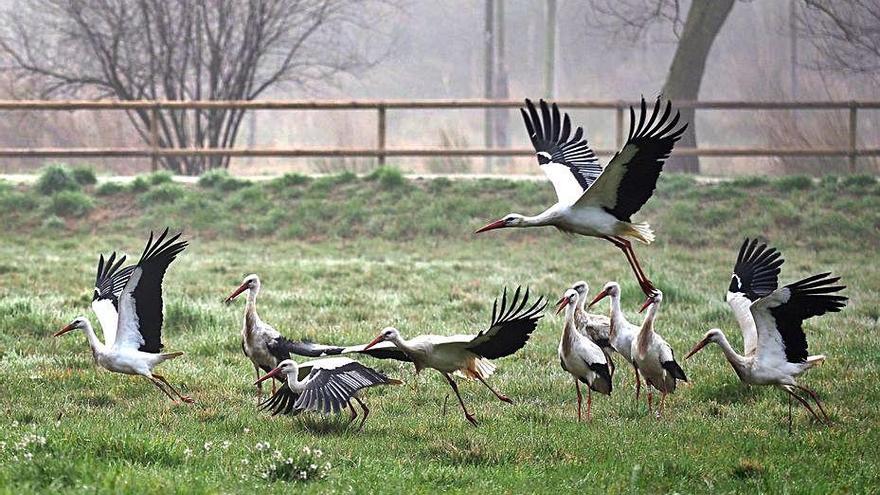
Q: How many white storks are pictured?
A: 10